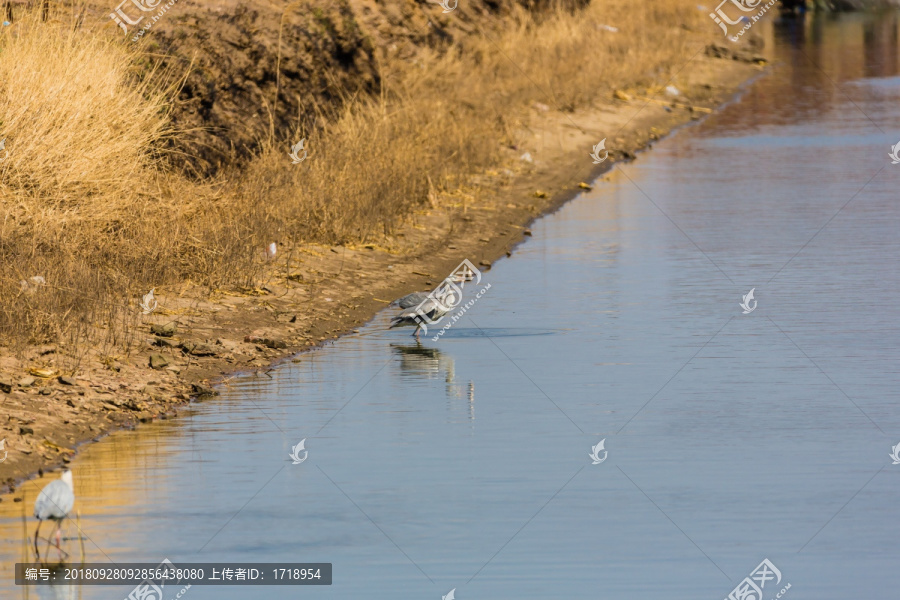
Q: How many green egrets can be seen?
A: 0